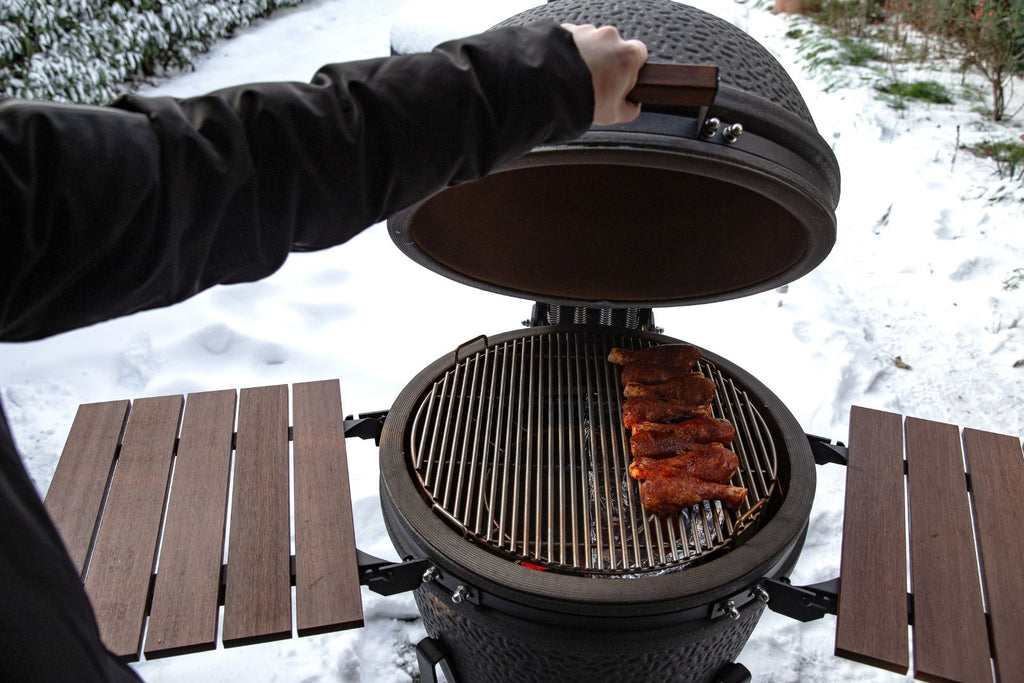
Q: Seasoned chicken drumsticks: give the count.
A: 8